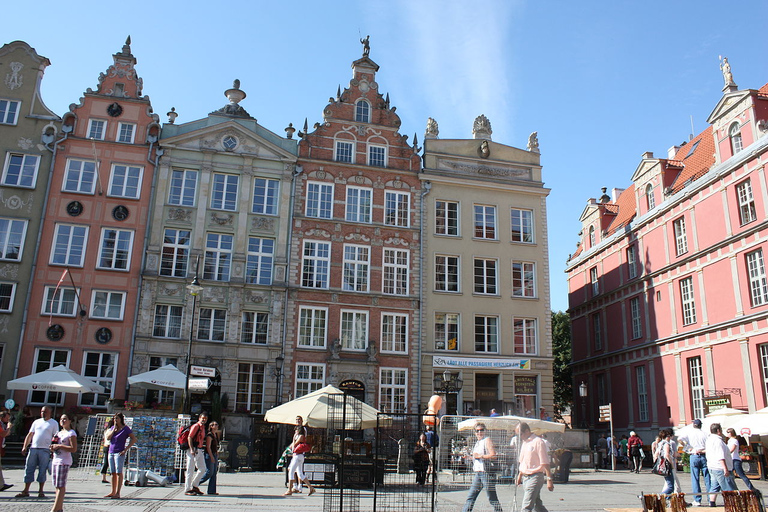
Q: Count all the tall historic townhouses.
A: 5